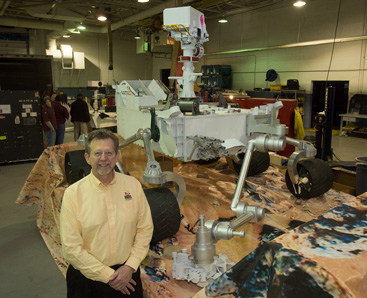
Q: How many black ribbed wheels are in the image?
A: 4